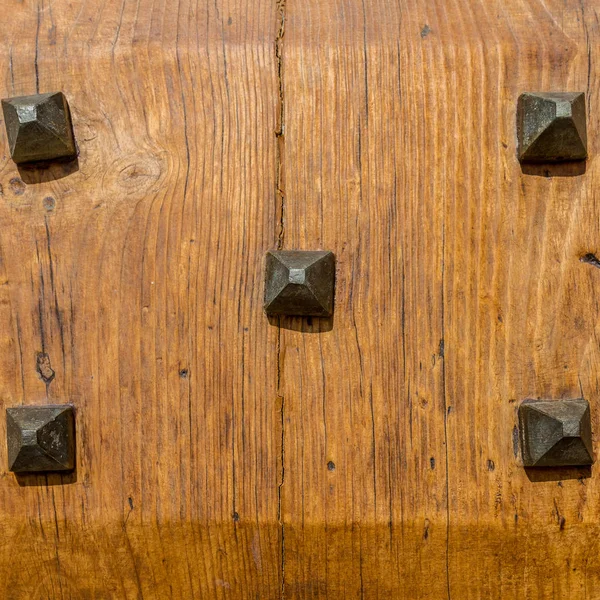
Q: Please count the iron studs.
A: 5